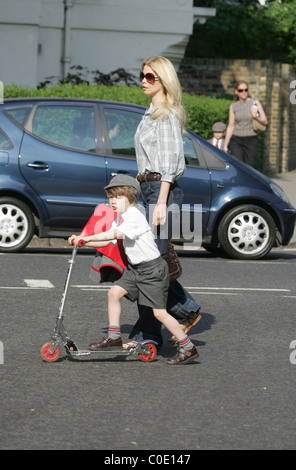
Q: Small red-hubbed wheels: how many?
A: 2